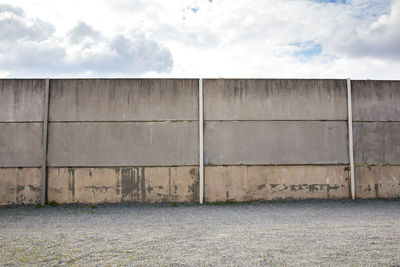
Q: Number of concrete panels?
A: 12